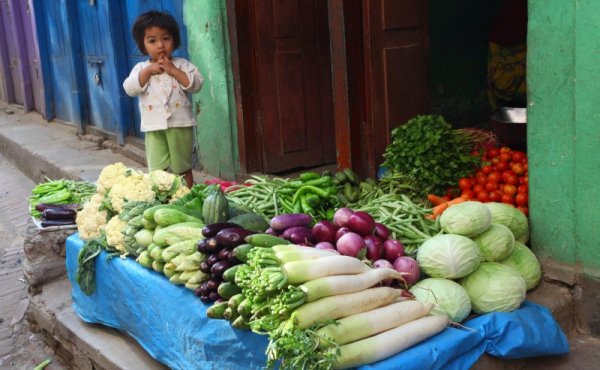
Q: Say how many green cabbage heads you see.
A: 7